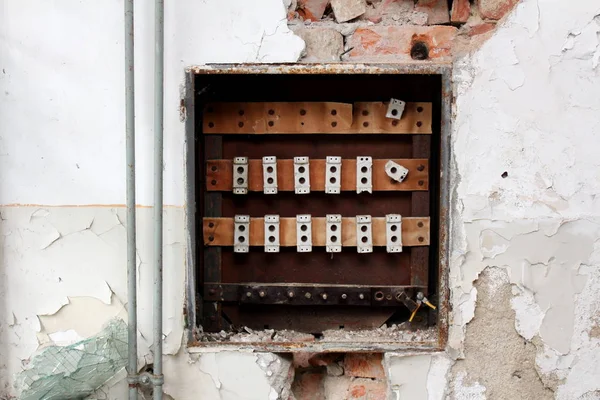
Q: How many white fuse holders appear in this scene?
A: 13